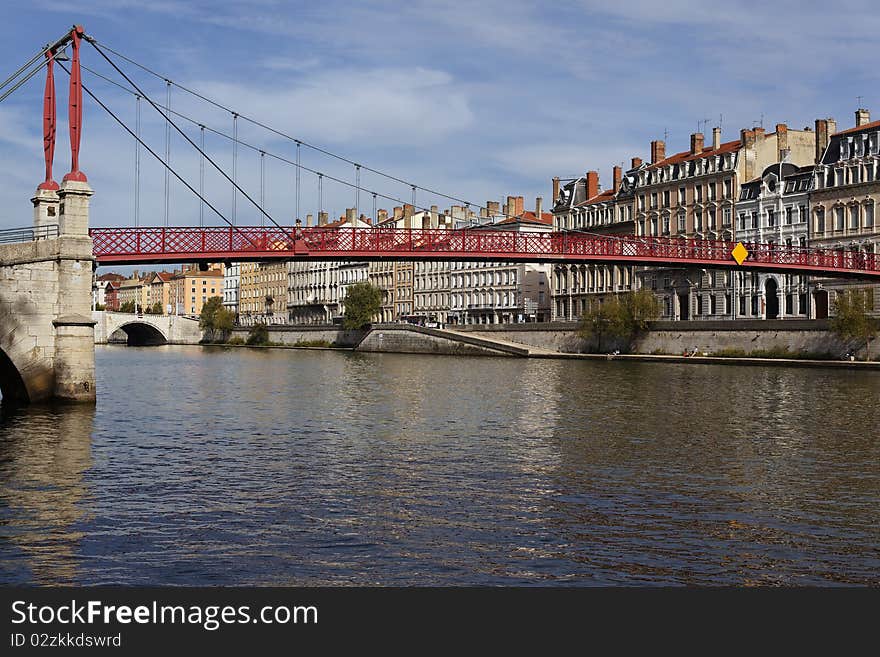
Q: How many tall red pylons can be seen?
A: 2